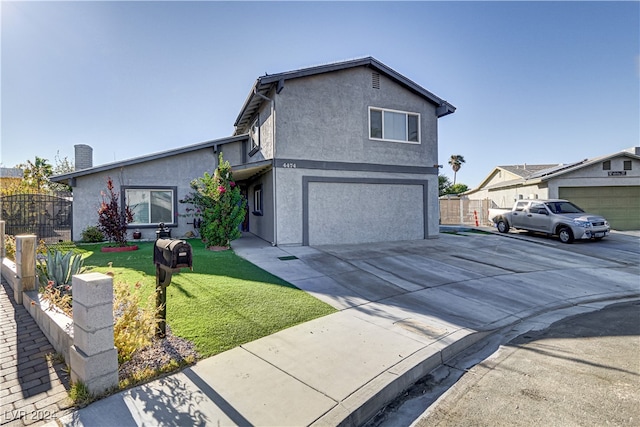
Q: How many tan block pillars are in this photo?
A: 3